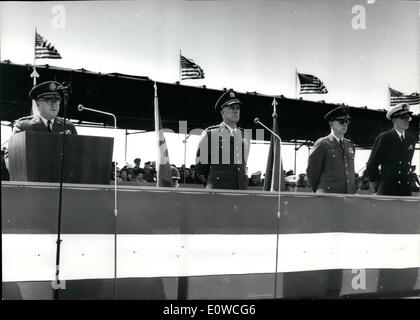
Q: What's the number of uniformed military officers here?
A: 4